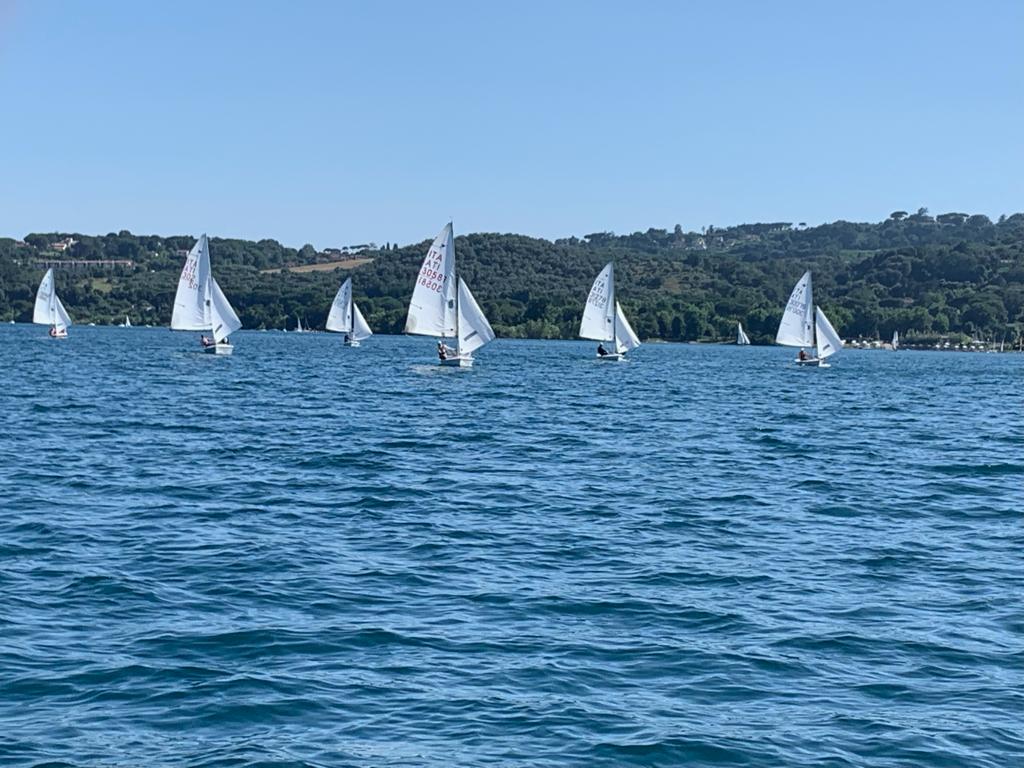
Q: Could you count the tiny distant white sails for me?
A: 4